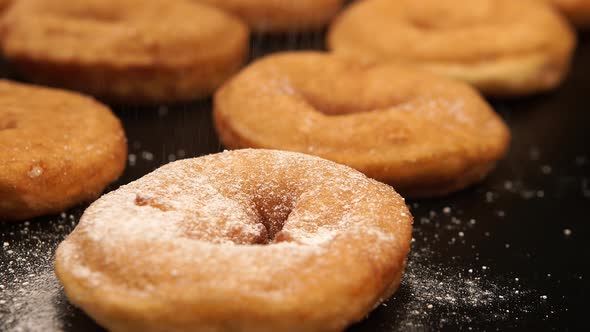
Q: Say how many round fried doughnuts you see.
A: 7